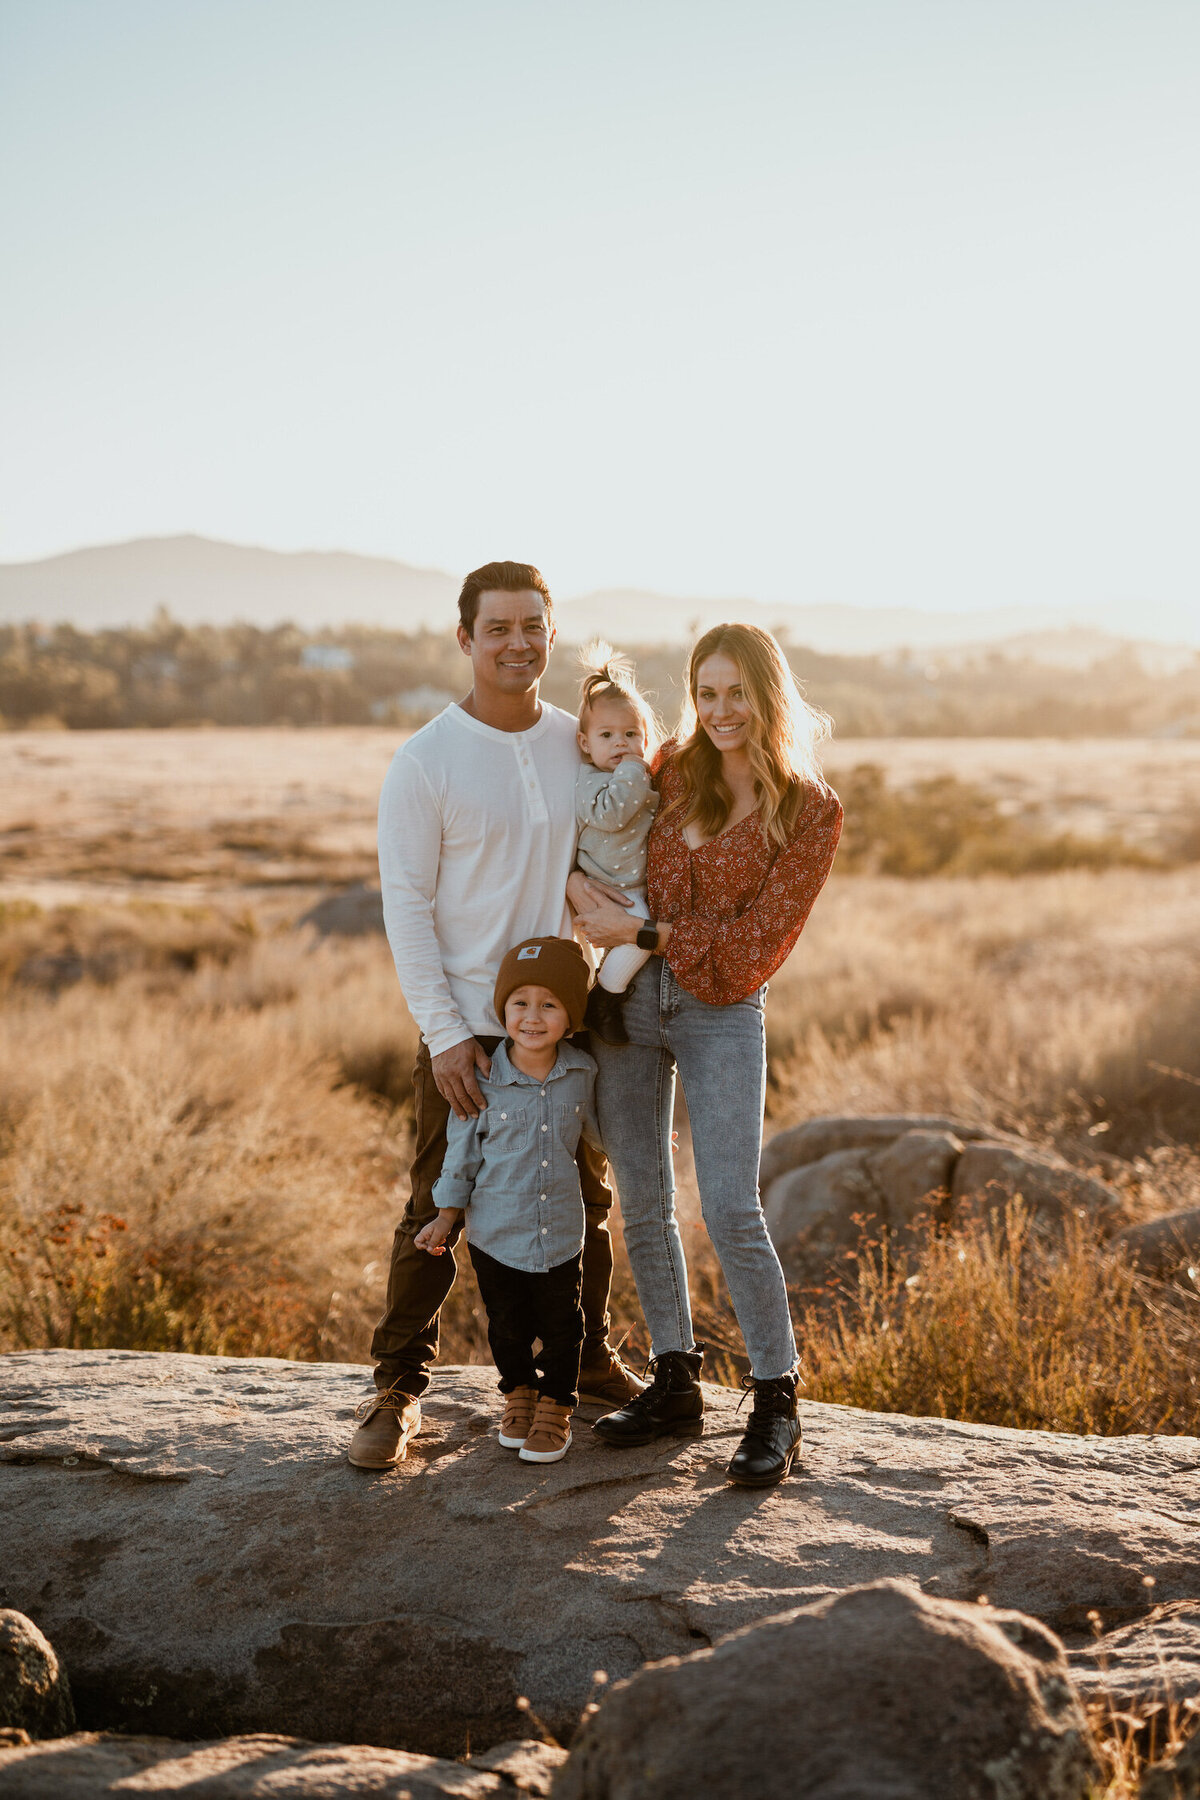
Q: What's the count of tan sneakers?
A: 2